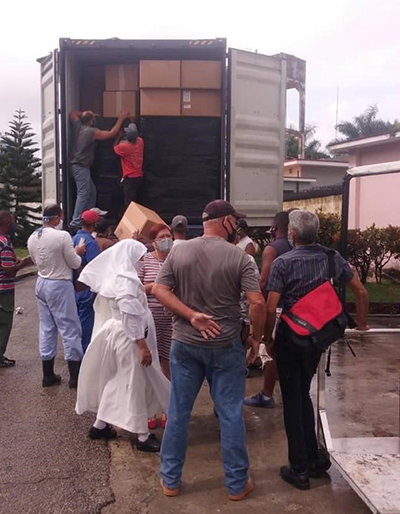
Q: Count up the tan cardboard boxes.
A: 7